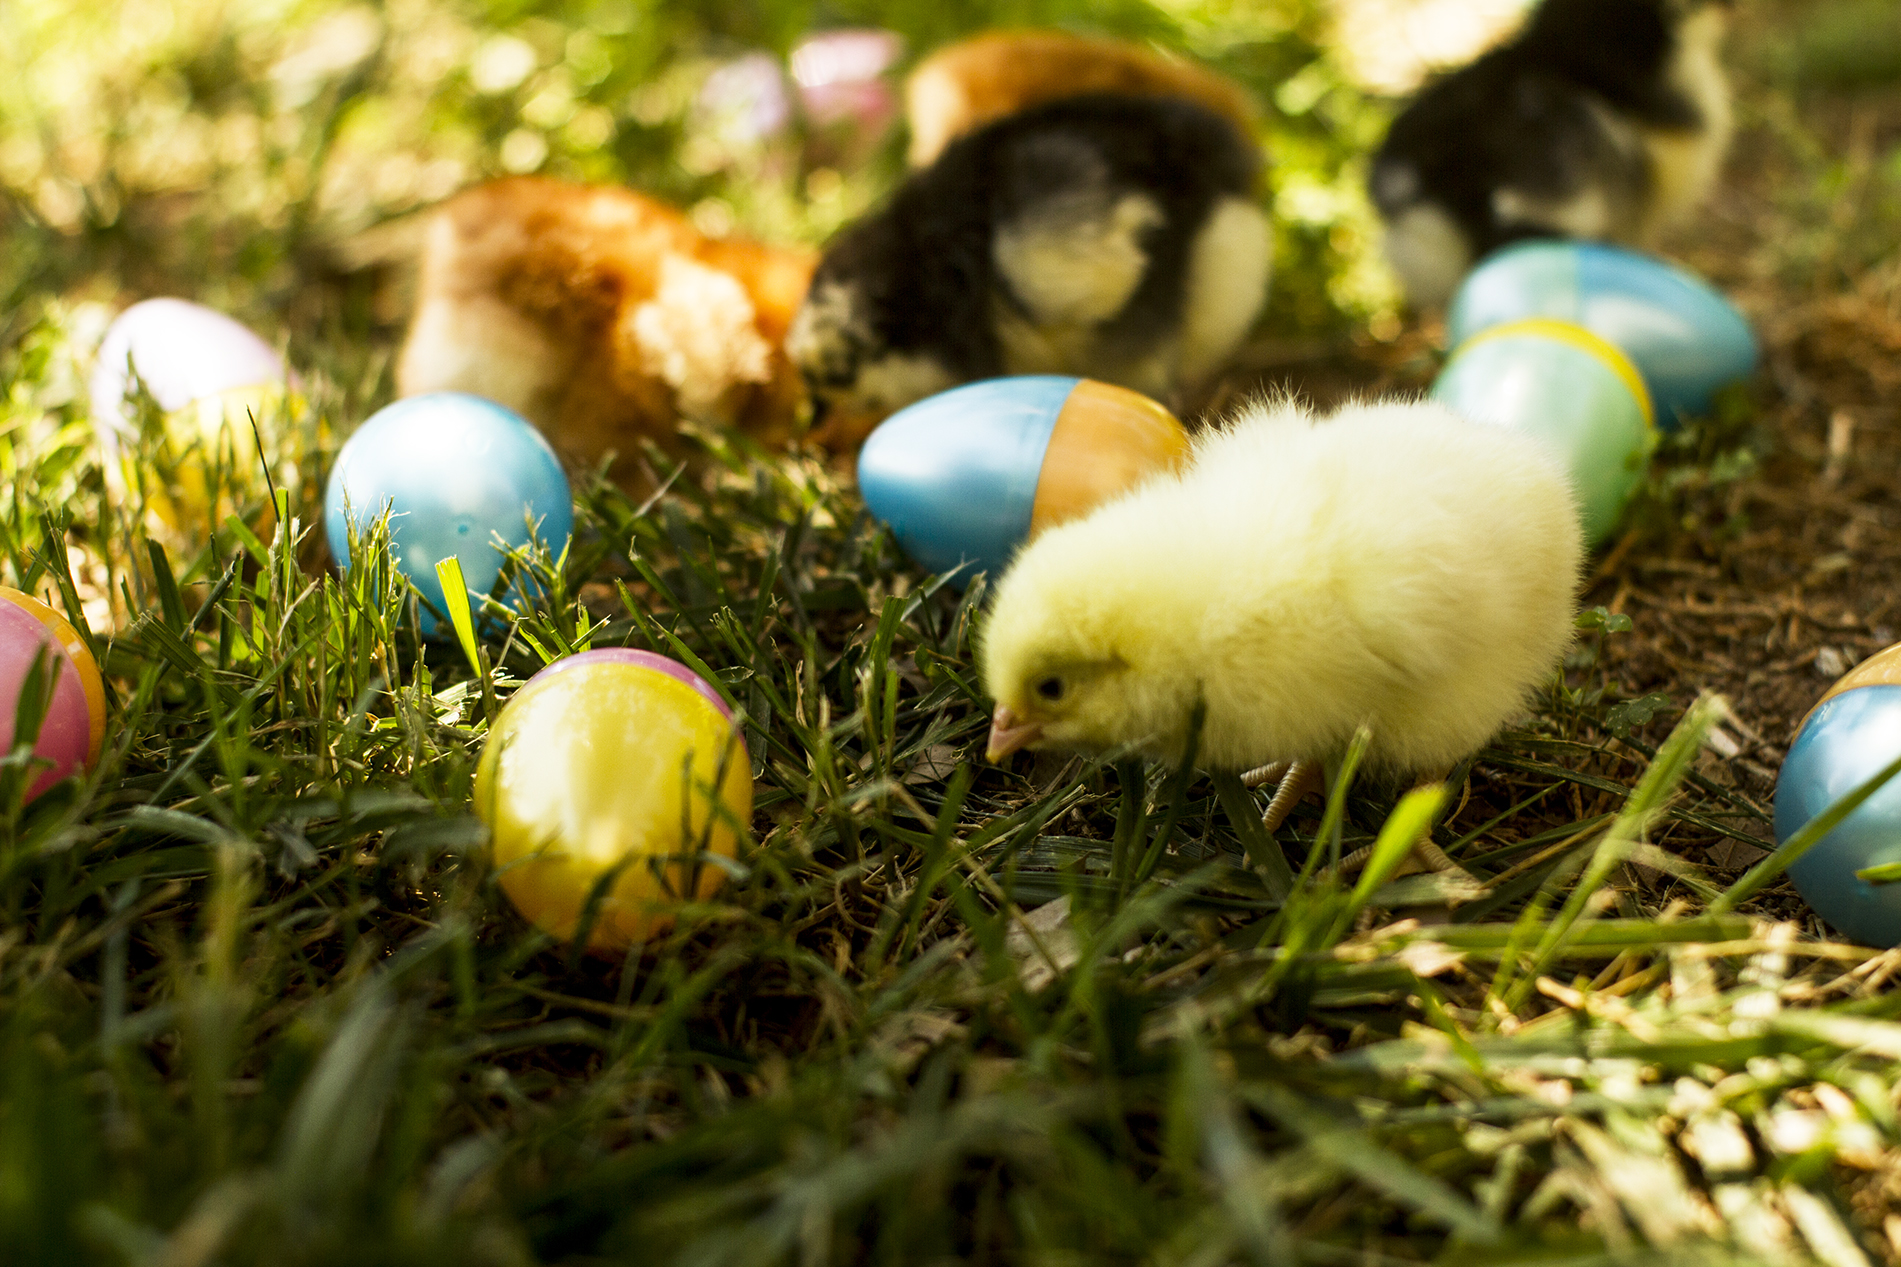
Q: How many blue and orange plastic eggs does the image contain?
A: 2